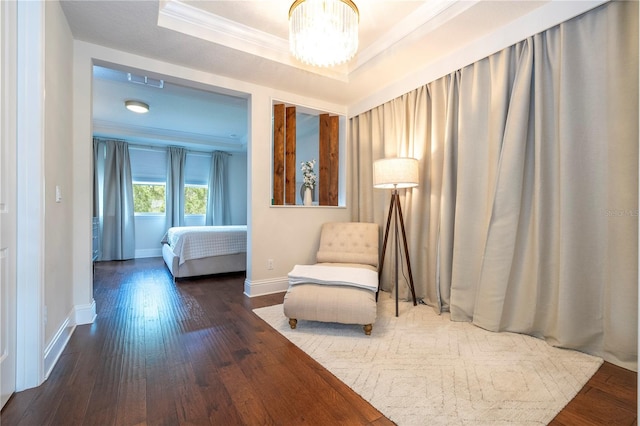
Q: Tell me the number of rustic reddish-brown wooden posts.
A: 4